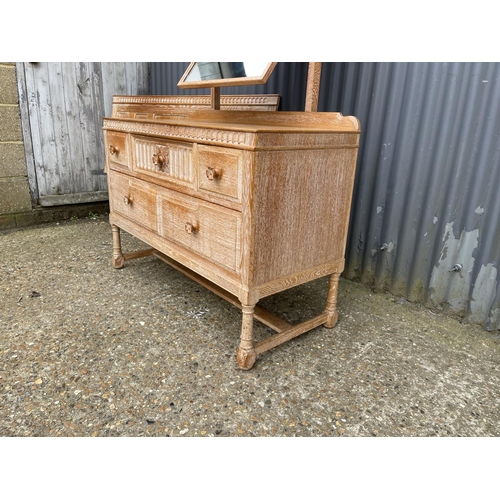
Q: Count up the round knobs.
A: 5